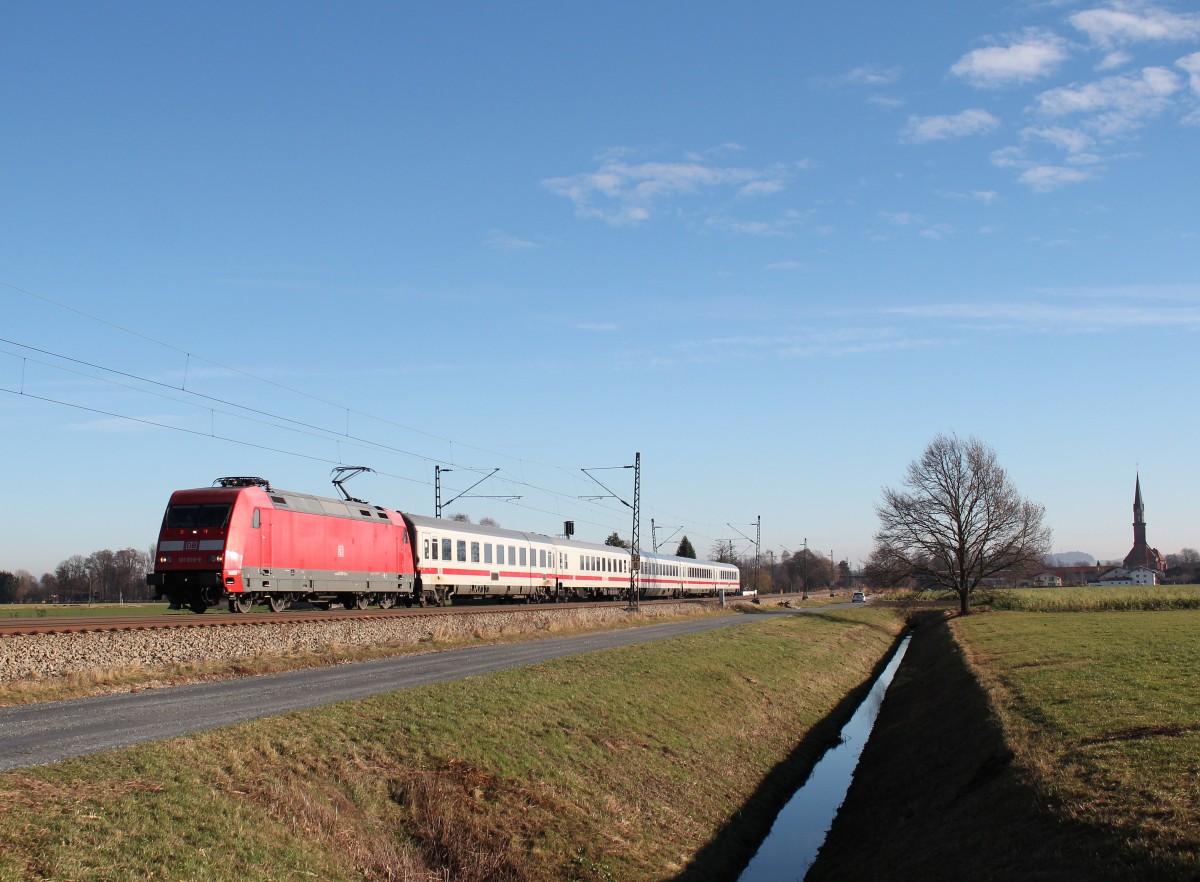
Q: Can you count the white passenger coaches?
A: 5